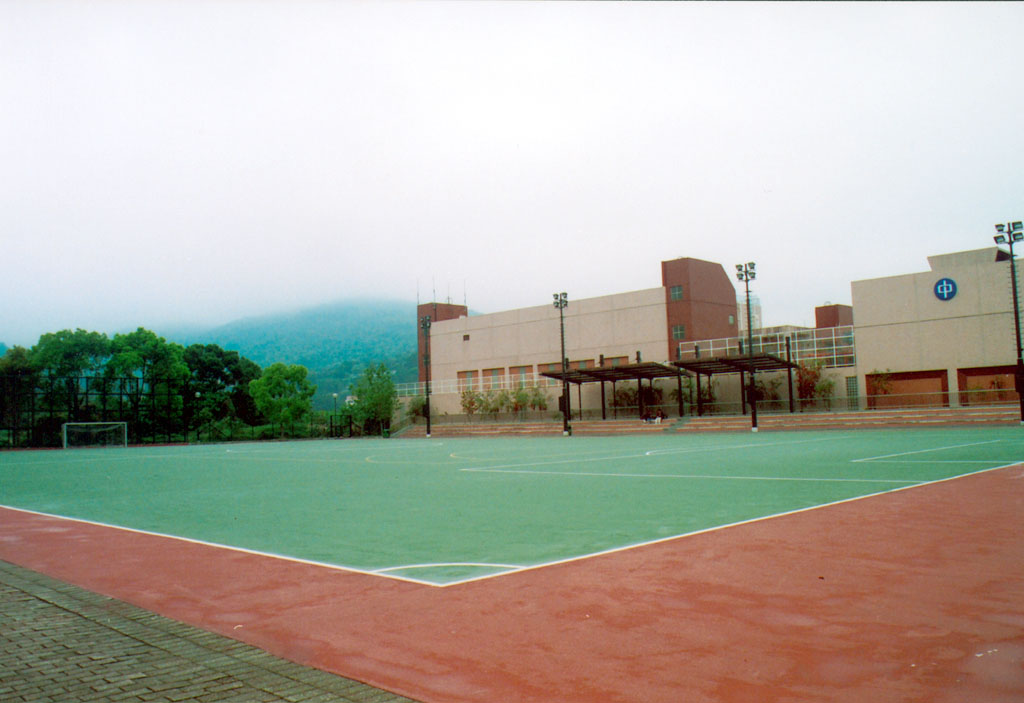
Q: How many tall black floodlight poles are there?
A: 4